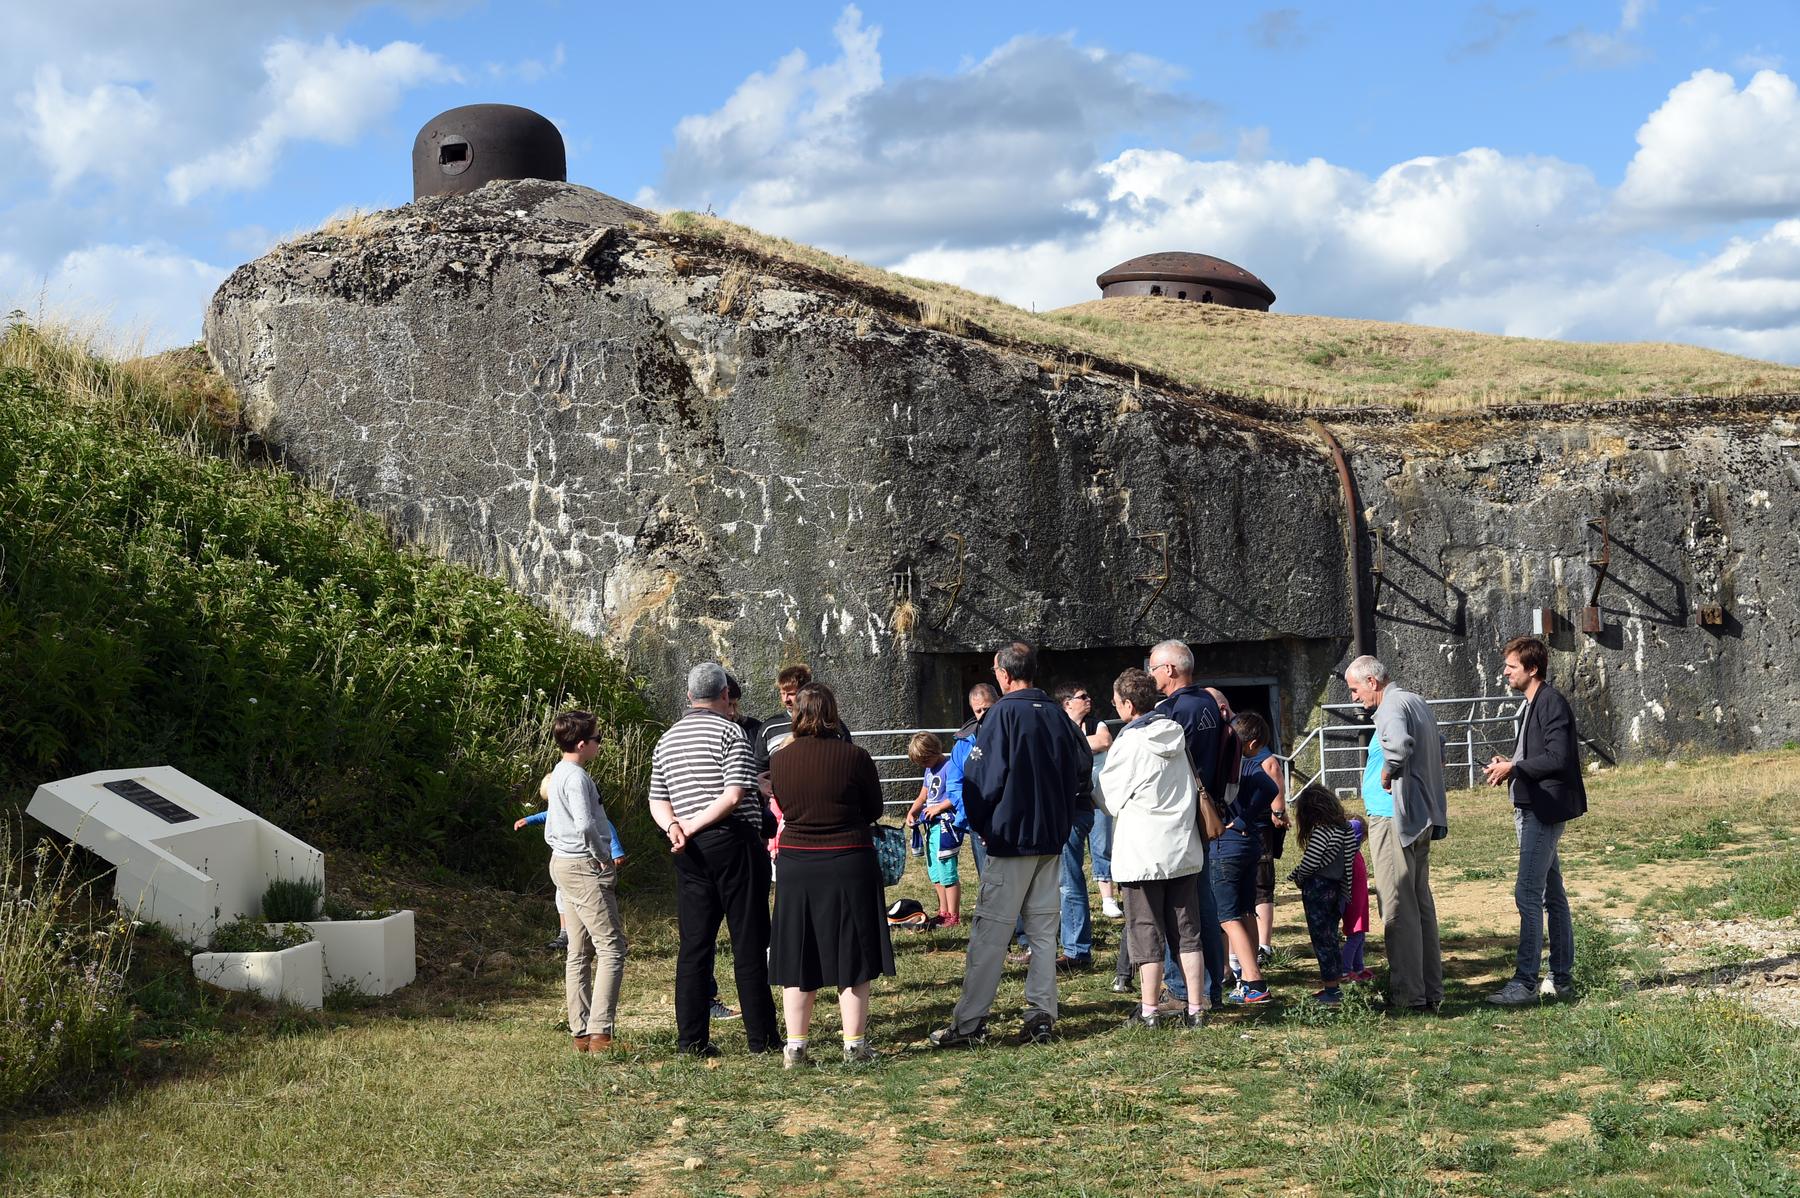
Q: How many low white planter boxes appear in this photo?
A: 2